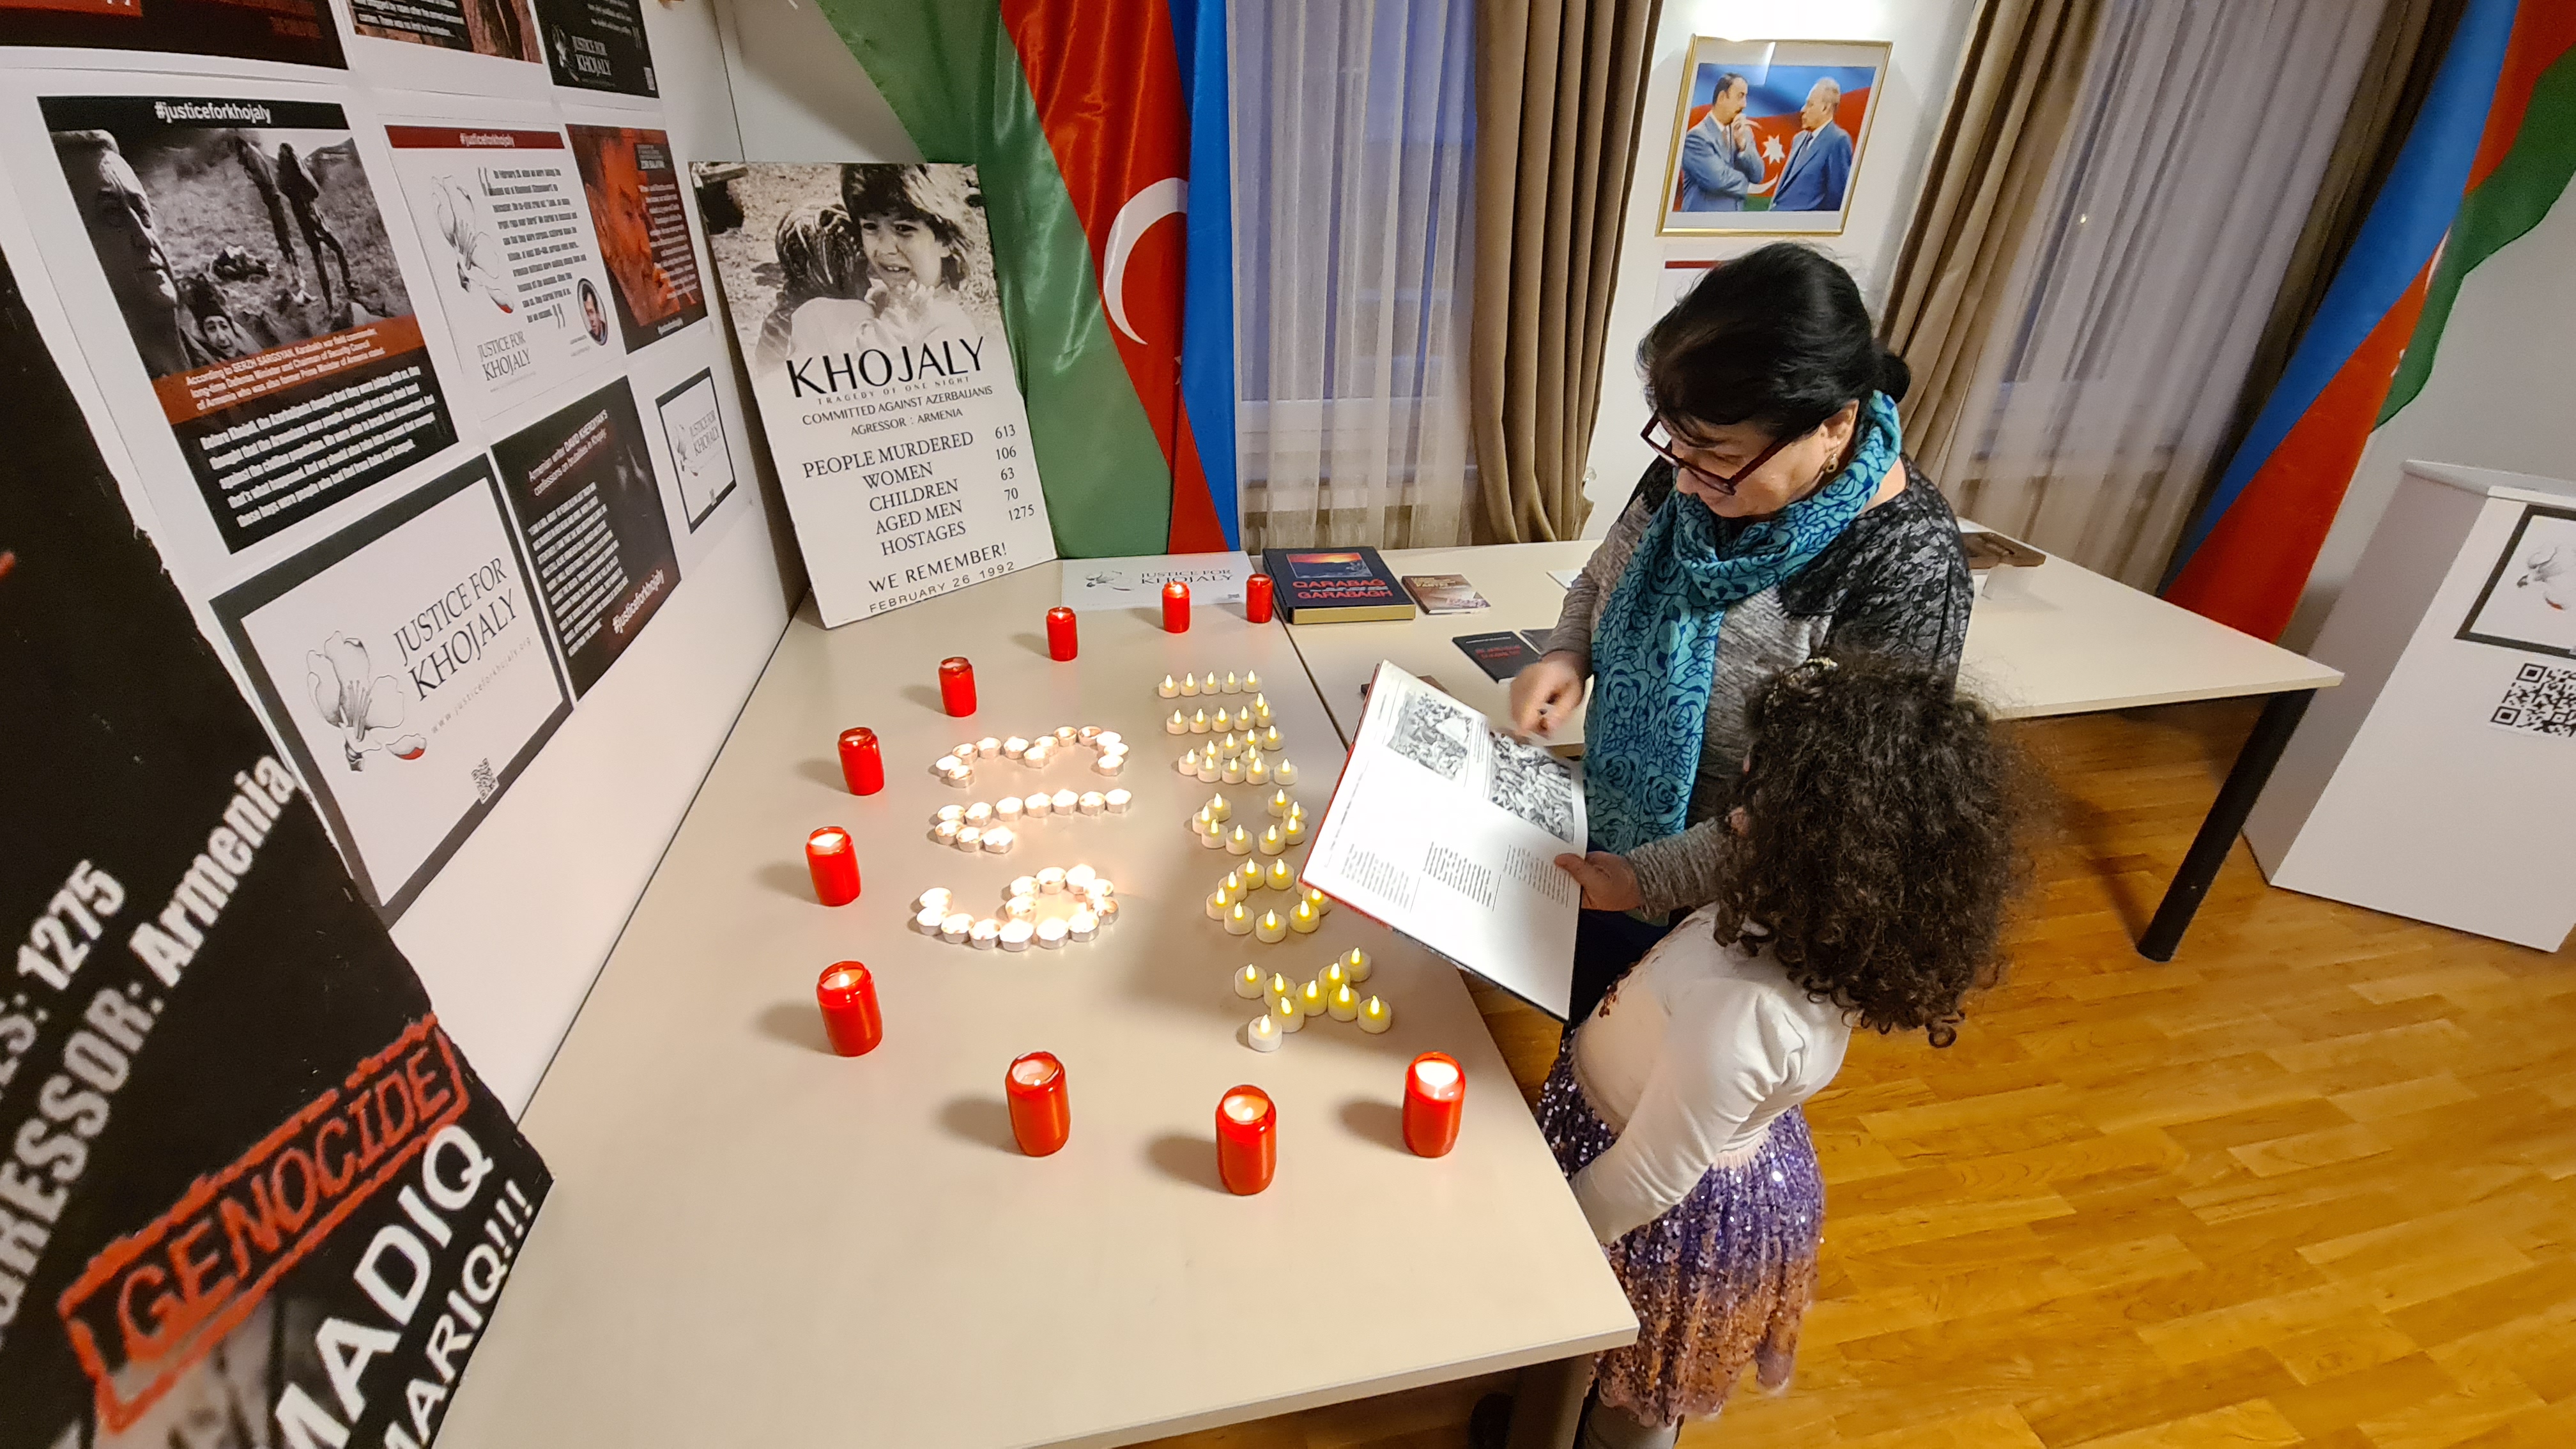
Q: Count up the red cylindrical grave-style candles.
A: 10